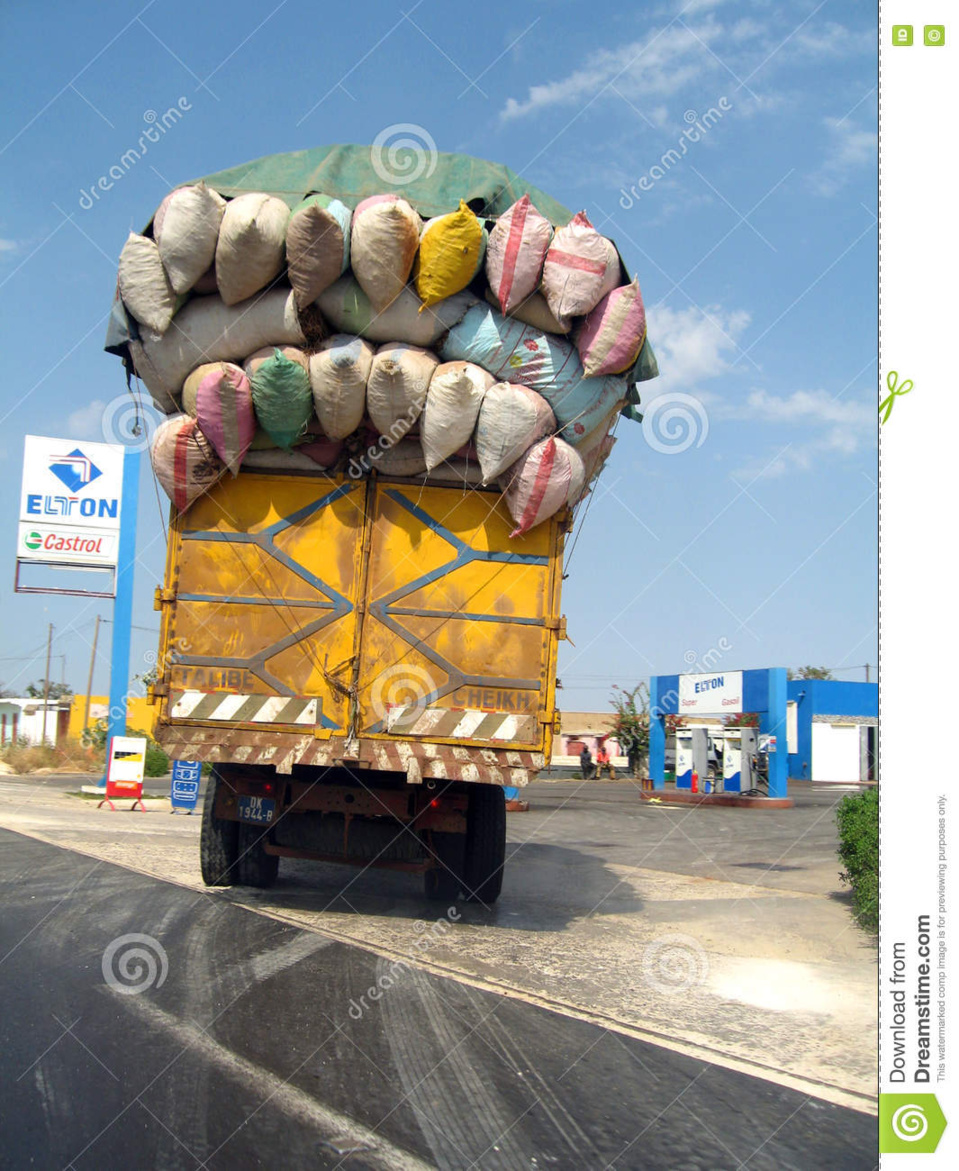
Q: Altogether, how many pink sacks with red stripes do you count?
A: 4